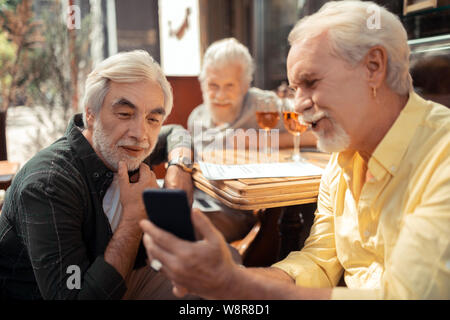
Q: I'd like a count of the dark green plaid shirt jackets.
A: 1